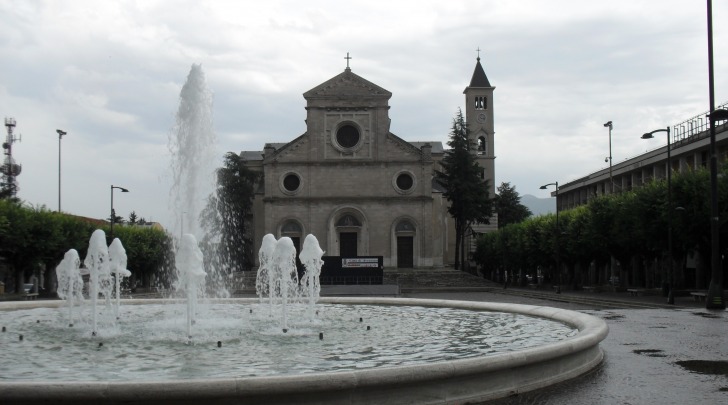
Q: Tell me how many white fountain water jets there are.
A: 8